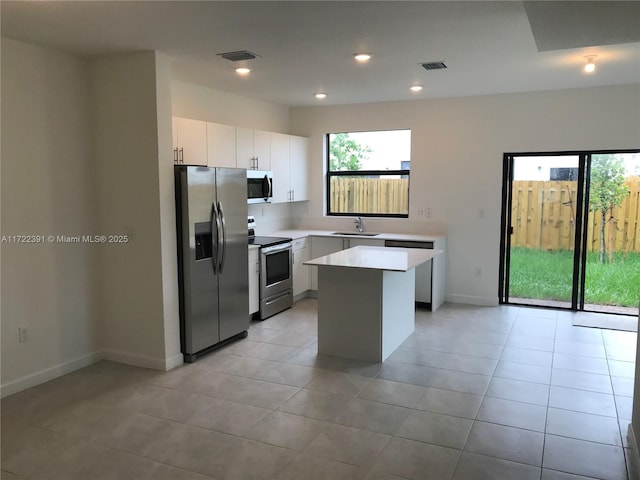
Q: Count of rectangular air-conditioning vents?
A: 2